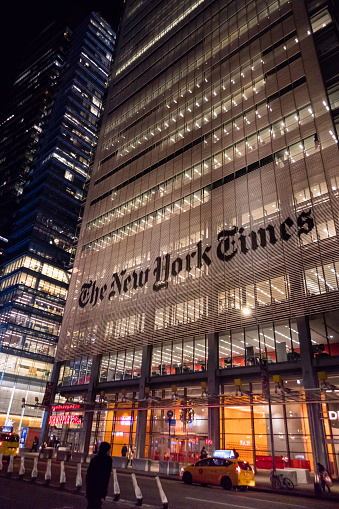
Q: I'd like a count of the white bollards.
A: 10